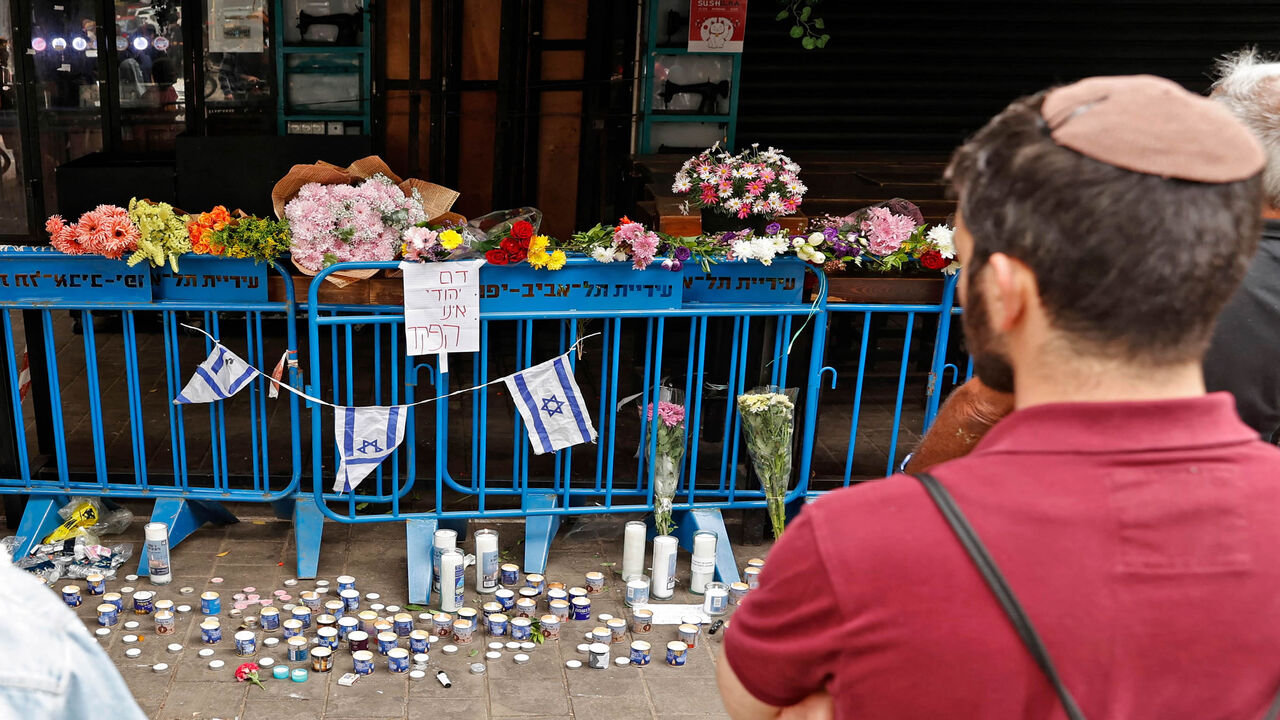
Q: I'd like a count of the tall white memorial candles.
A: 7